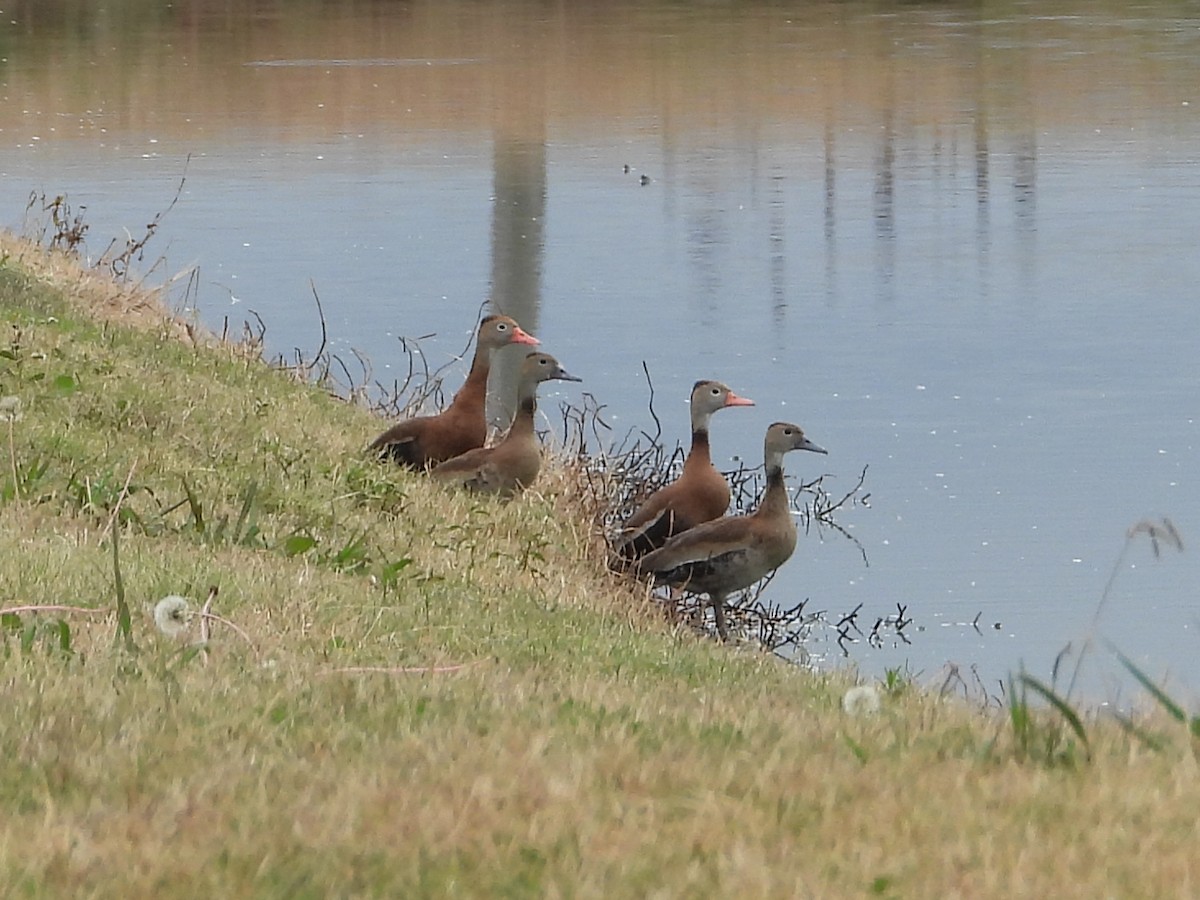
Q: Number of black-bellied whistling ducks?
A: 4